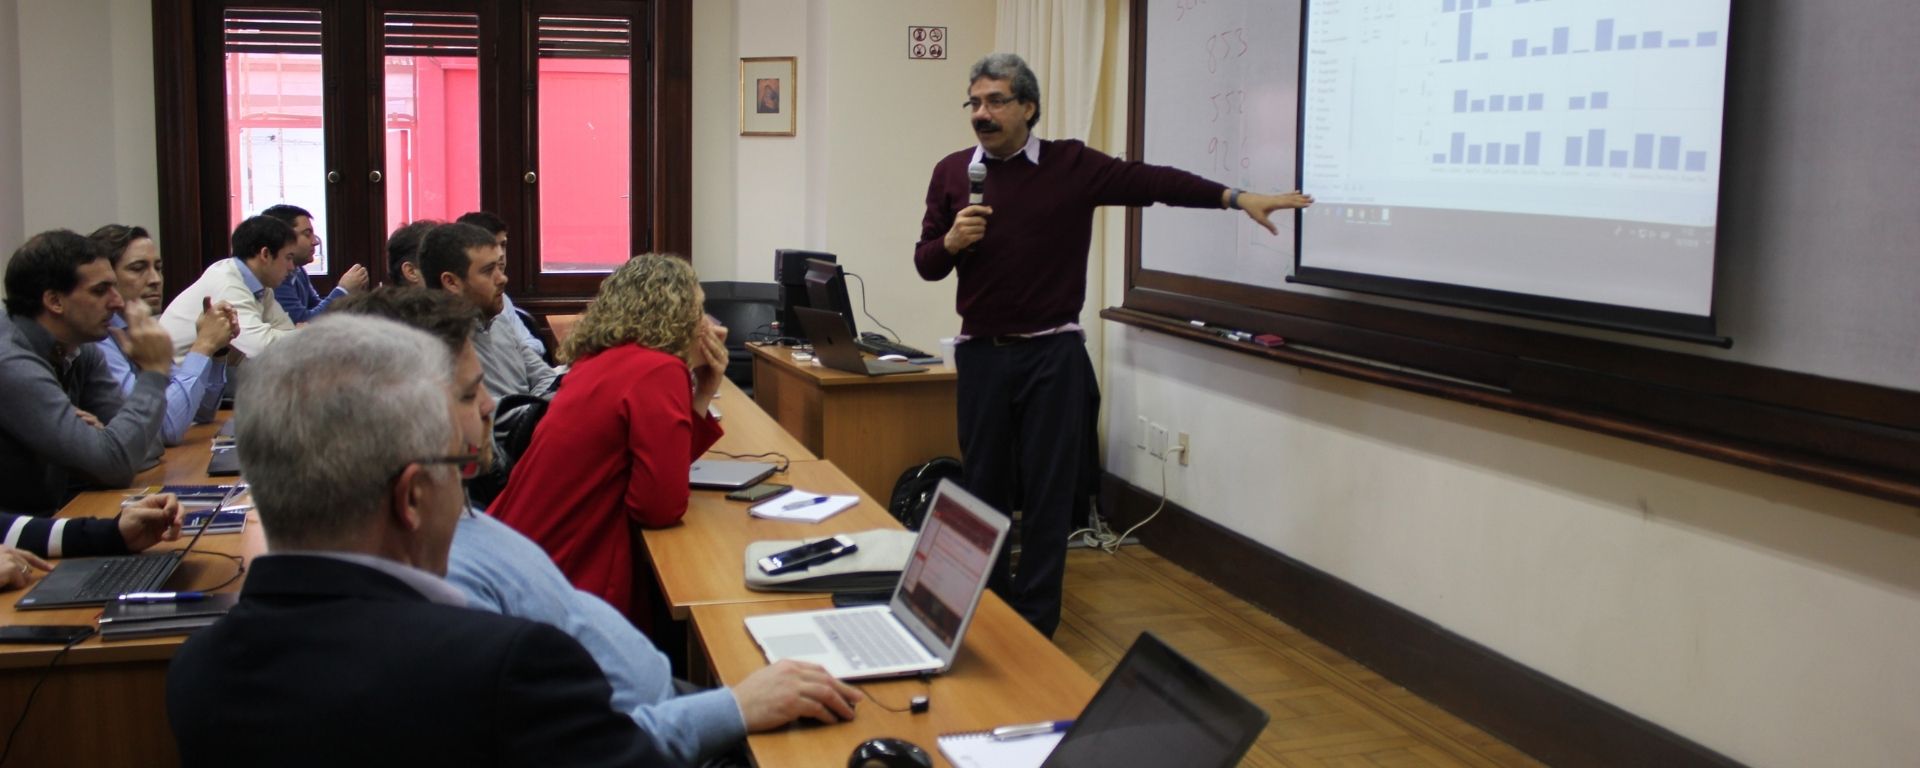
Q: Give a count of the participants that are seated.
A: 11